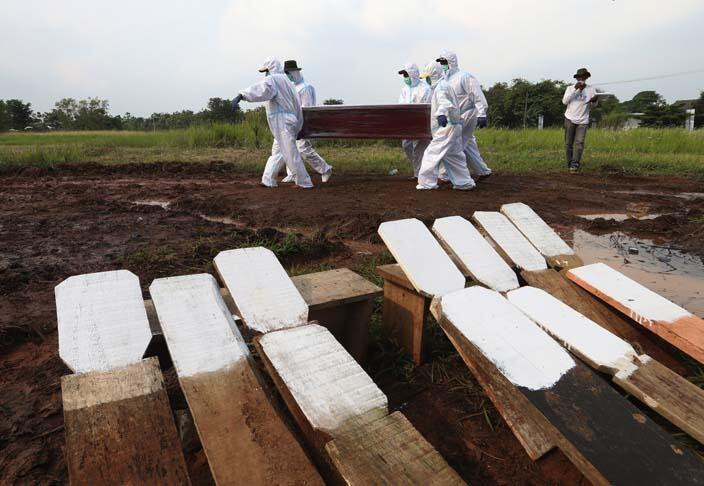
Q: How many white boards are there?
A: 11